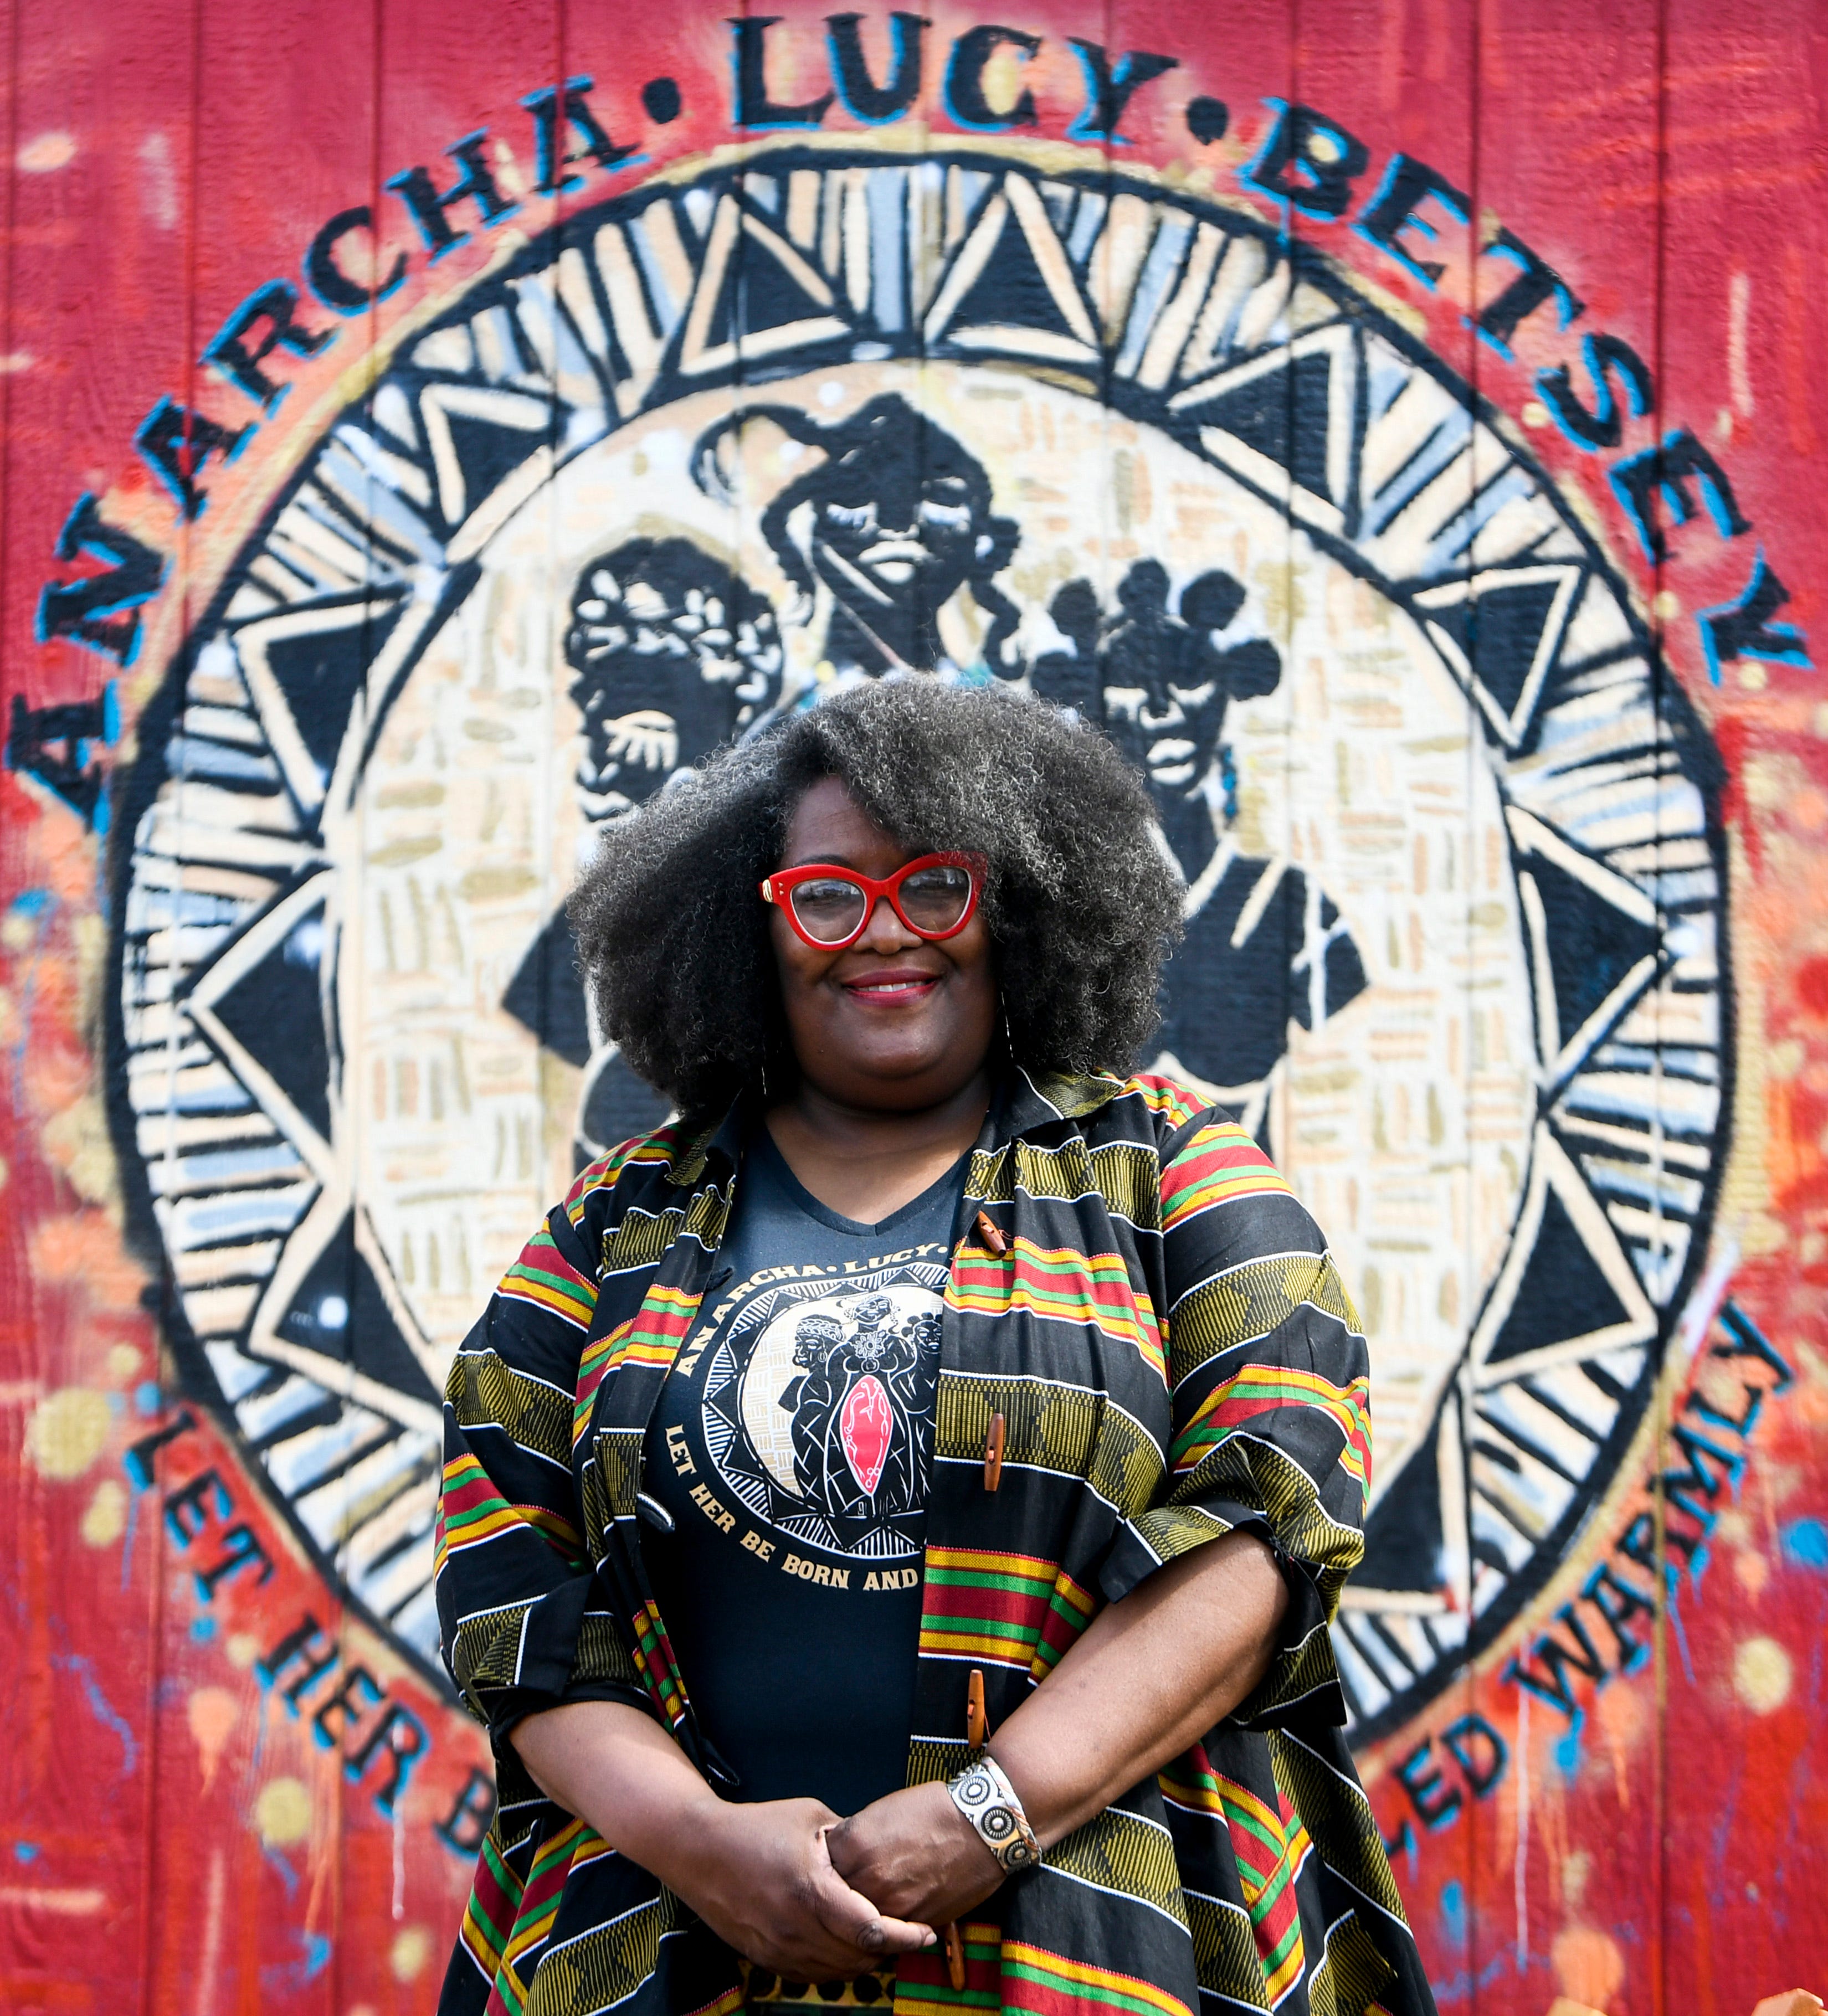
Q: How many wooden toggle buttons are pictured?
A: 4